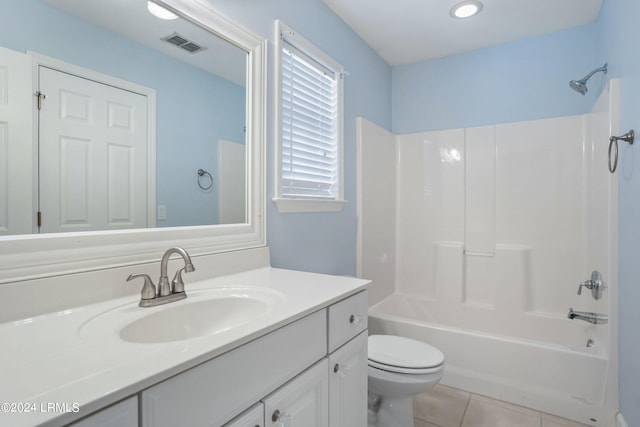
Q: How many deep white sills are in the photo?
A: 1